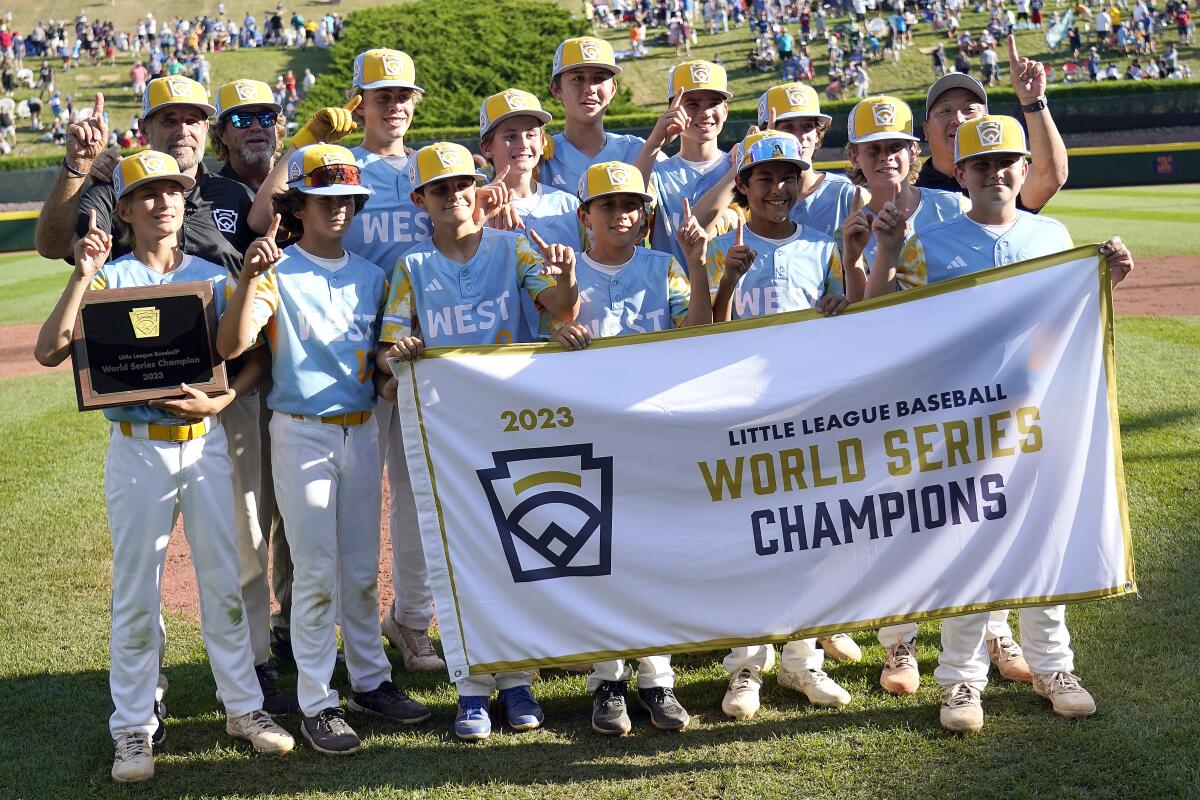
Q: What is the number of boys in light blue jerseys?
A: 12